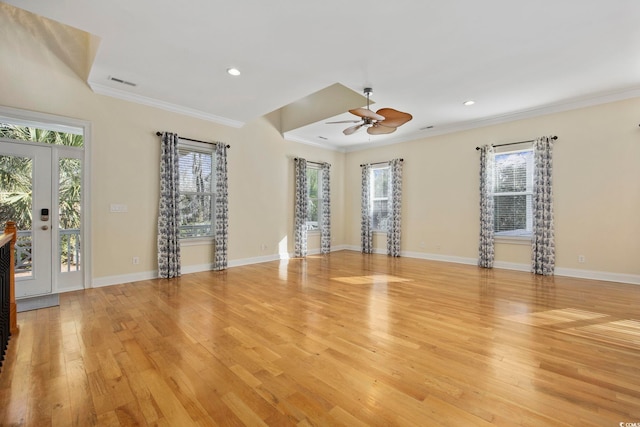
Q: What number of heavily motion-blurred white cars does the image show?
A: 0